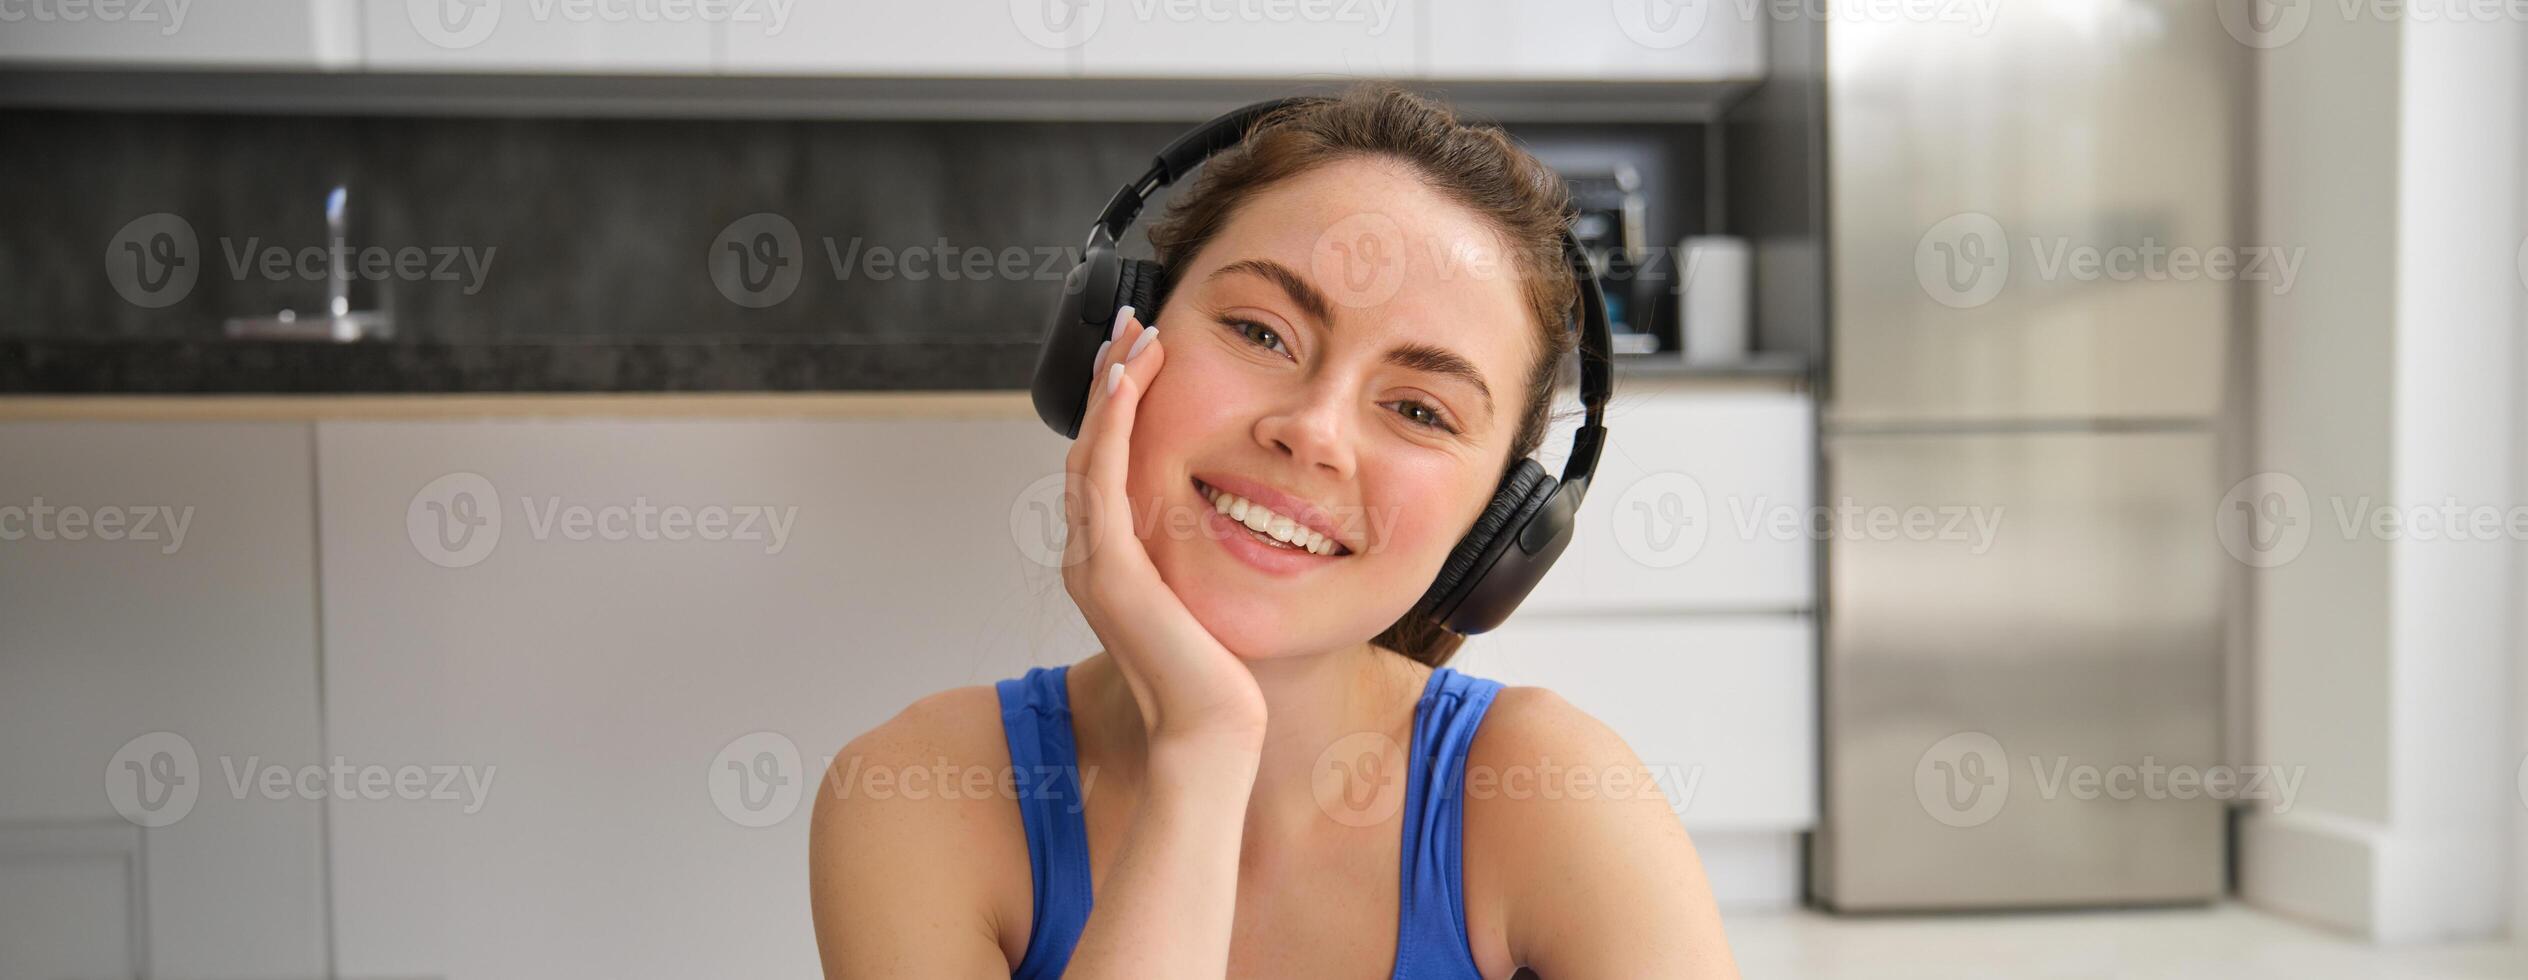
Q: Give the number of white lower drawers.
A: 2